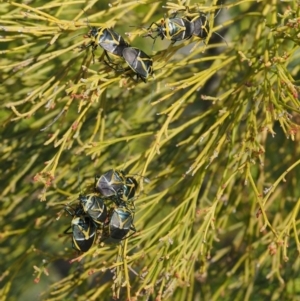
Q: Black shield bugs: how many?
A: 9